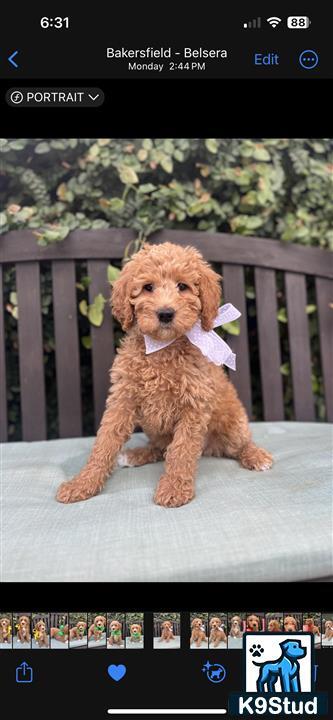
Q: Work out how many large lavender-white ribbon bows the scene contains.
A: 1